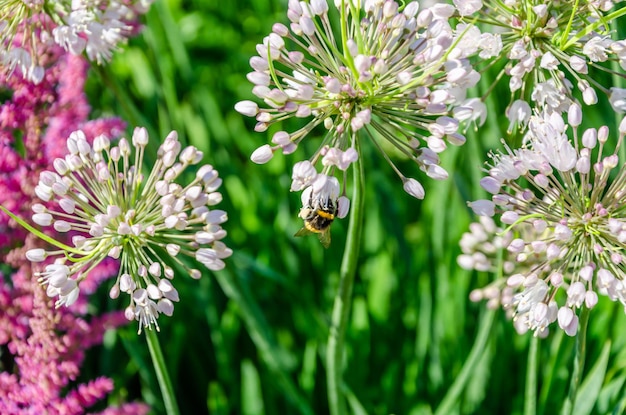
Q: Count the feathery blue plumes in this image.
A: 0